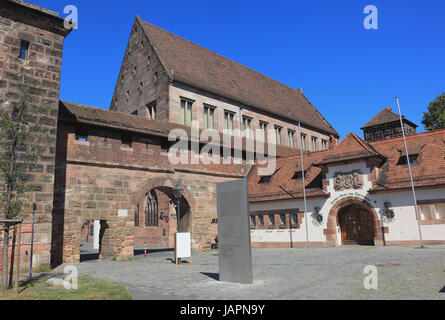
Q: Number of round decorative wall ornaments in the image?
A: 2